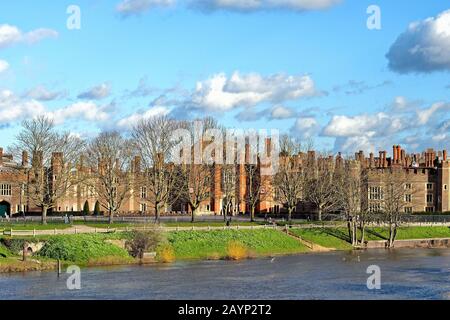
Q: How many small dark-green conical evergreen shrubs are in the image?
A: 2